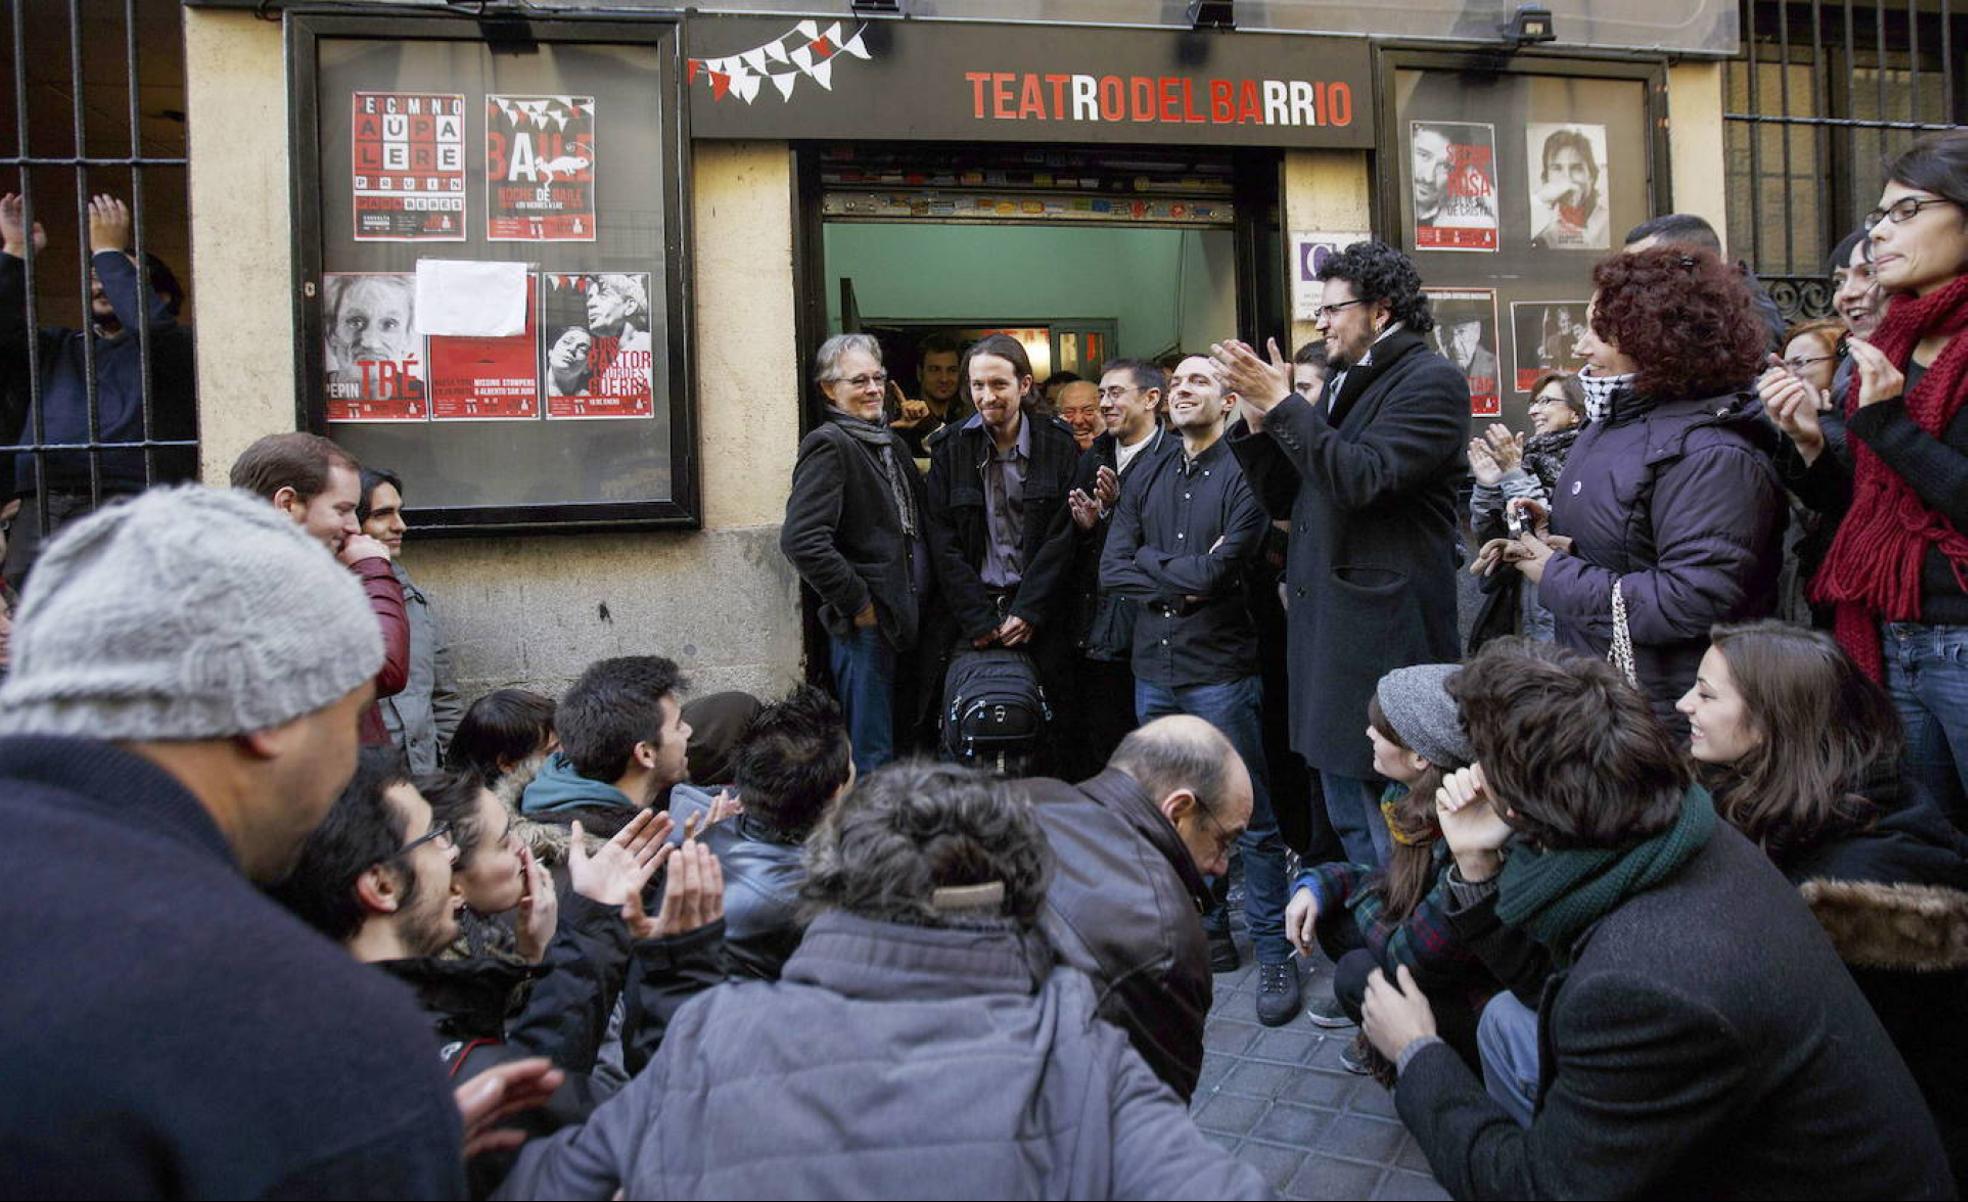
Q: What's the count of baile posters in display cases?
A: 1